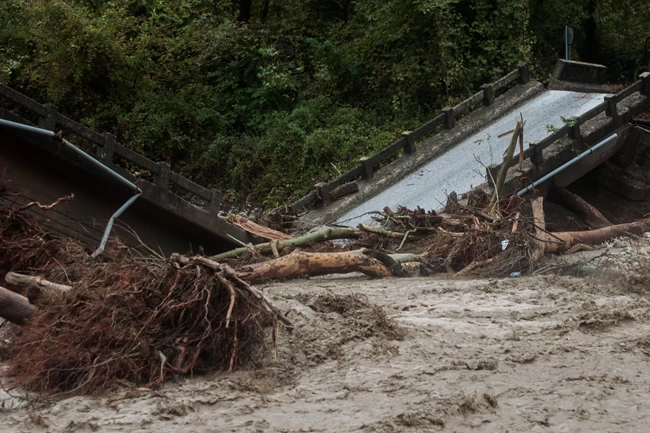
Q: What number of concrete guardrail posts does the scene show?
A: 15